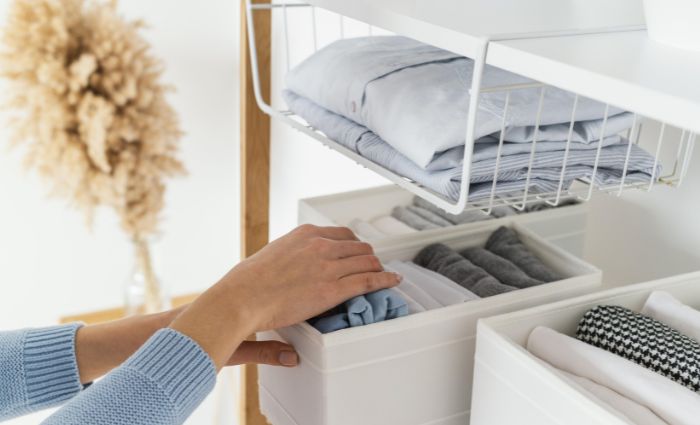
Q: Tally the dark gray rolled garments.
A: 3